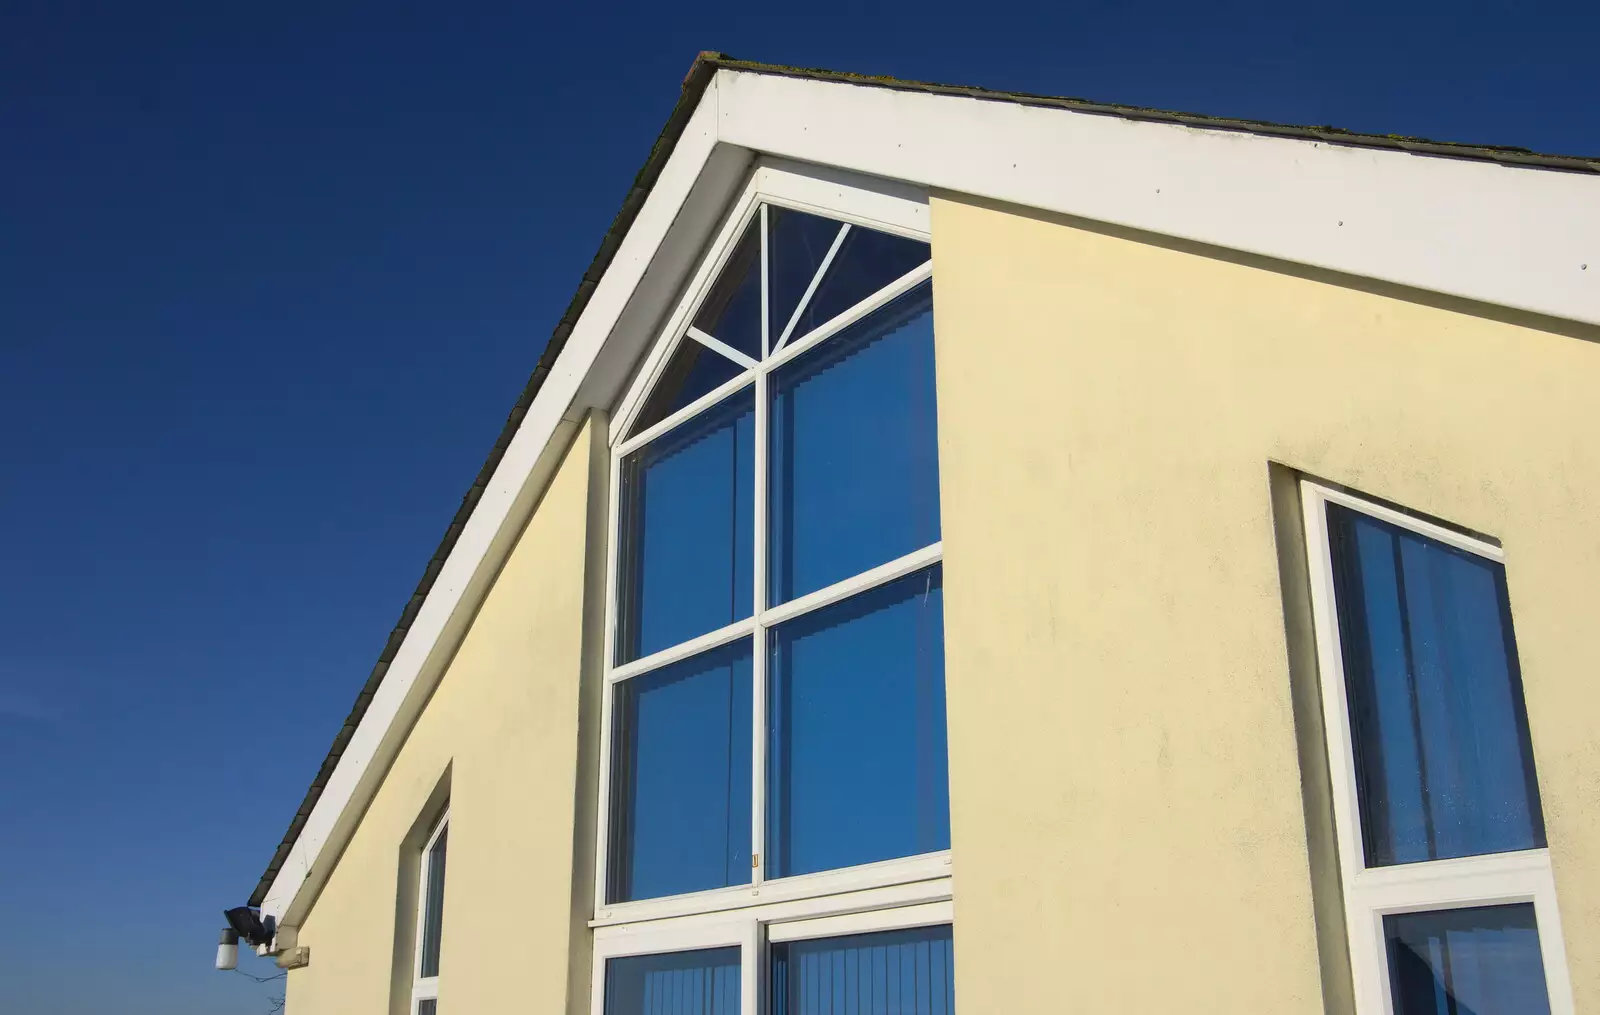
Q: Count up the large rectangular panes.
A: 4